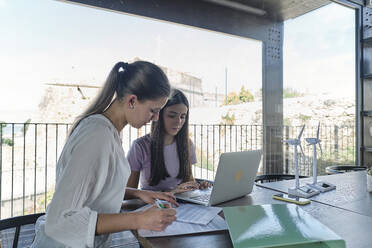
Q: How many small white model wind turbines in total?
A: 2